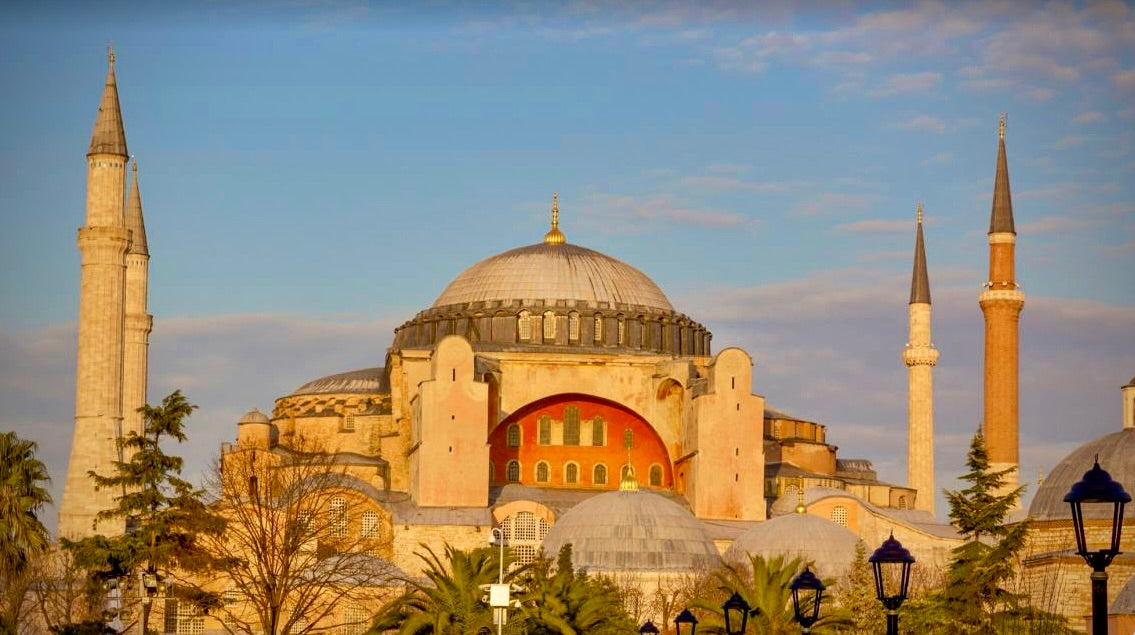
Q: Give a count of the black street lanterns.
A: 6